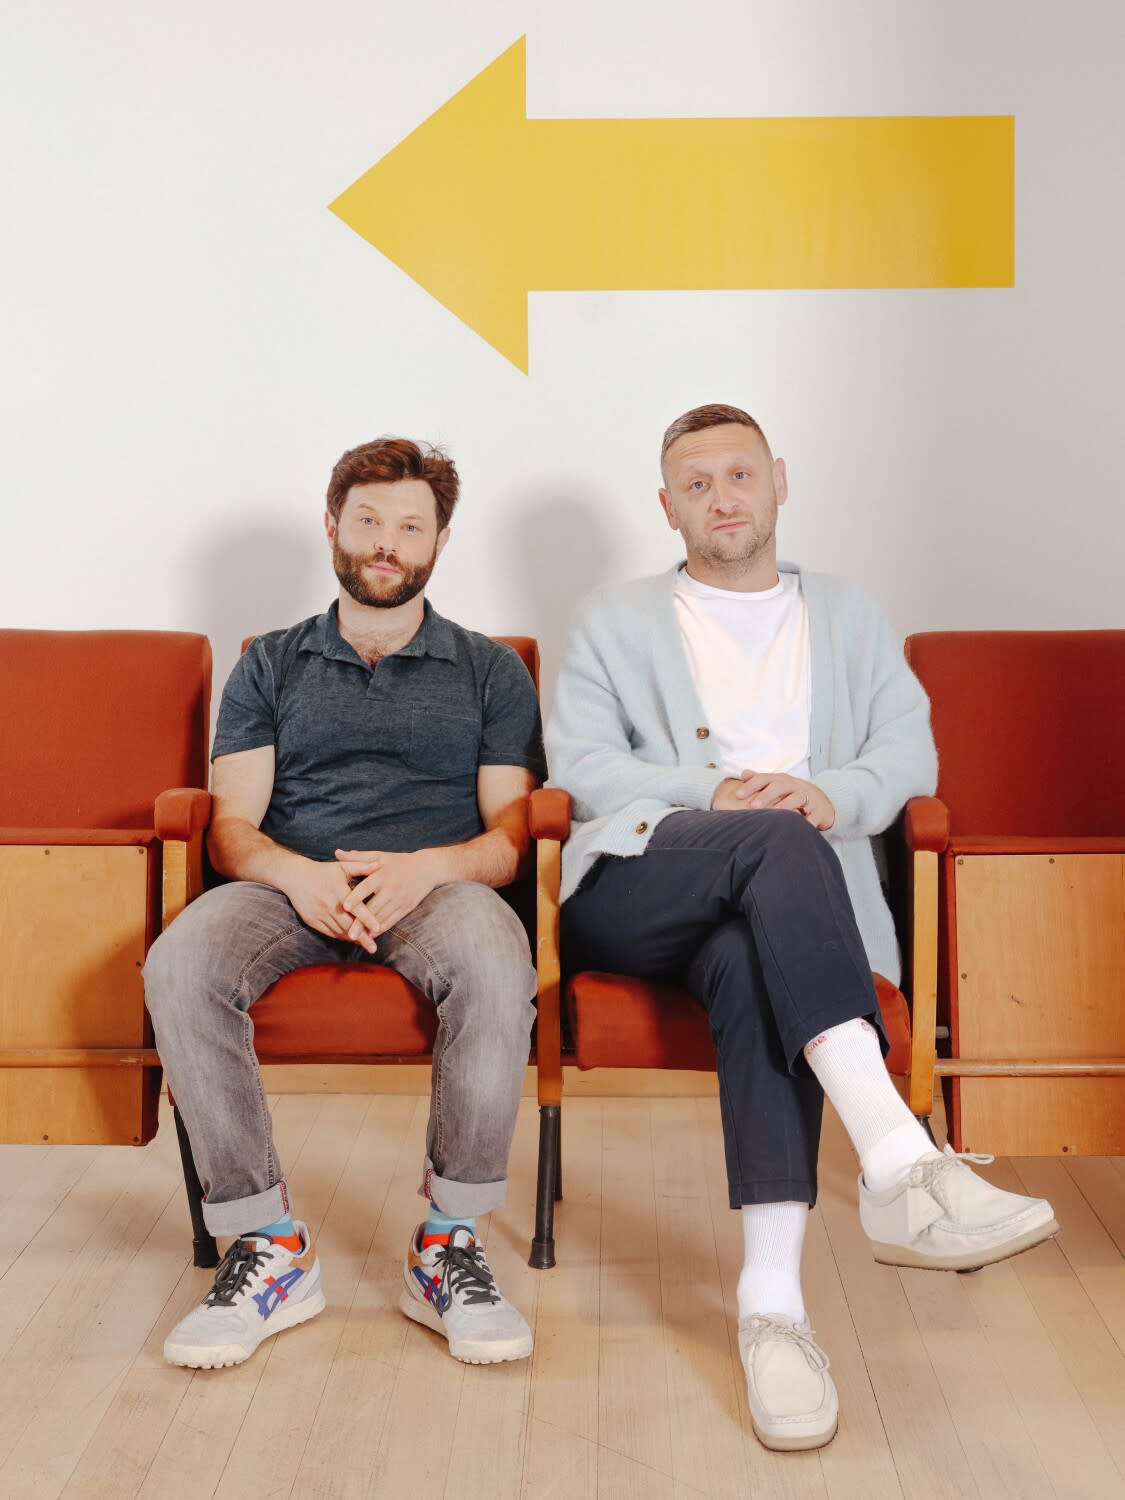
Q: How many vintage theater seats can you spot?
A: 4